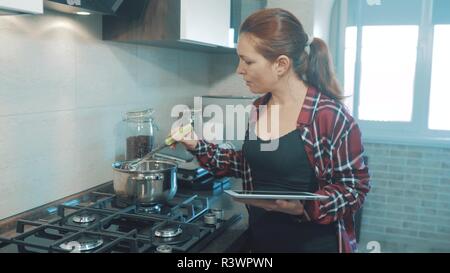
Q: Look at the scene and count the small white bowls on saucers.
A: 0